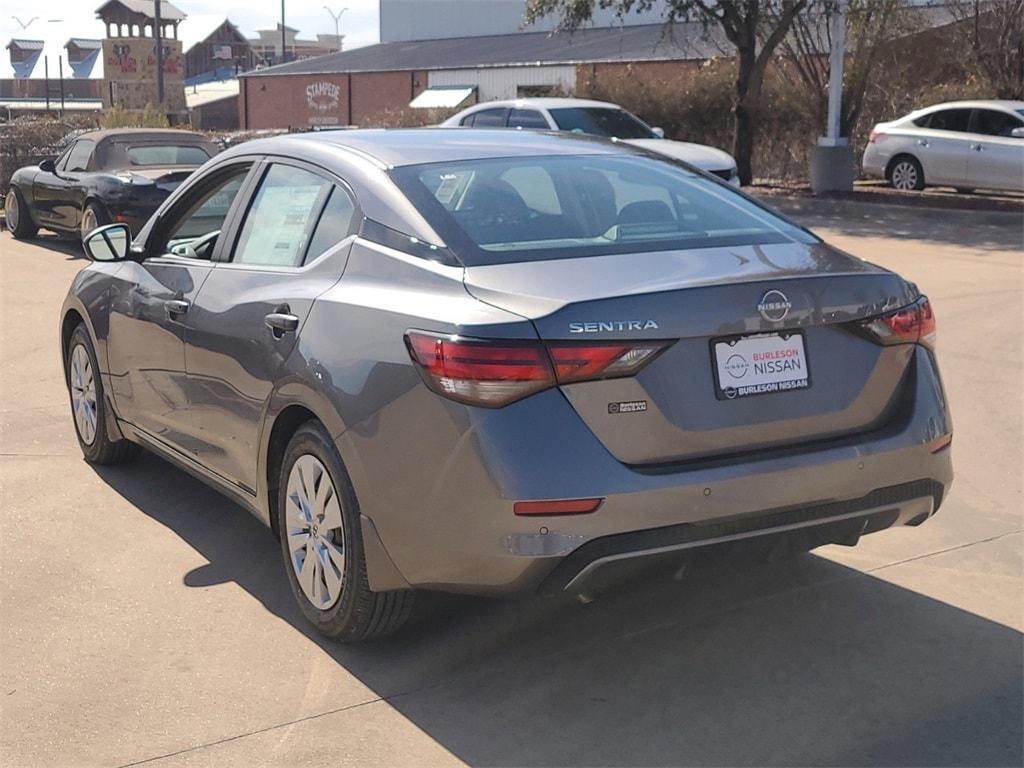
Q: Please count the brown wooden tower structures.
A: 1